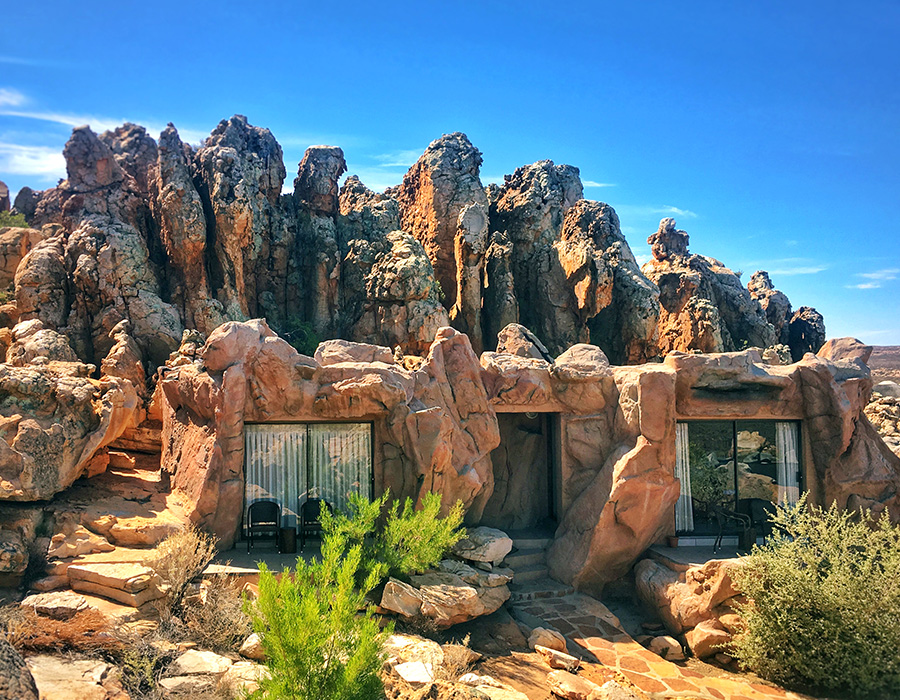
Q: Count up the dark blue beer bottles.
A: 0